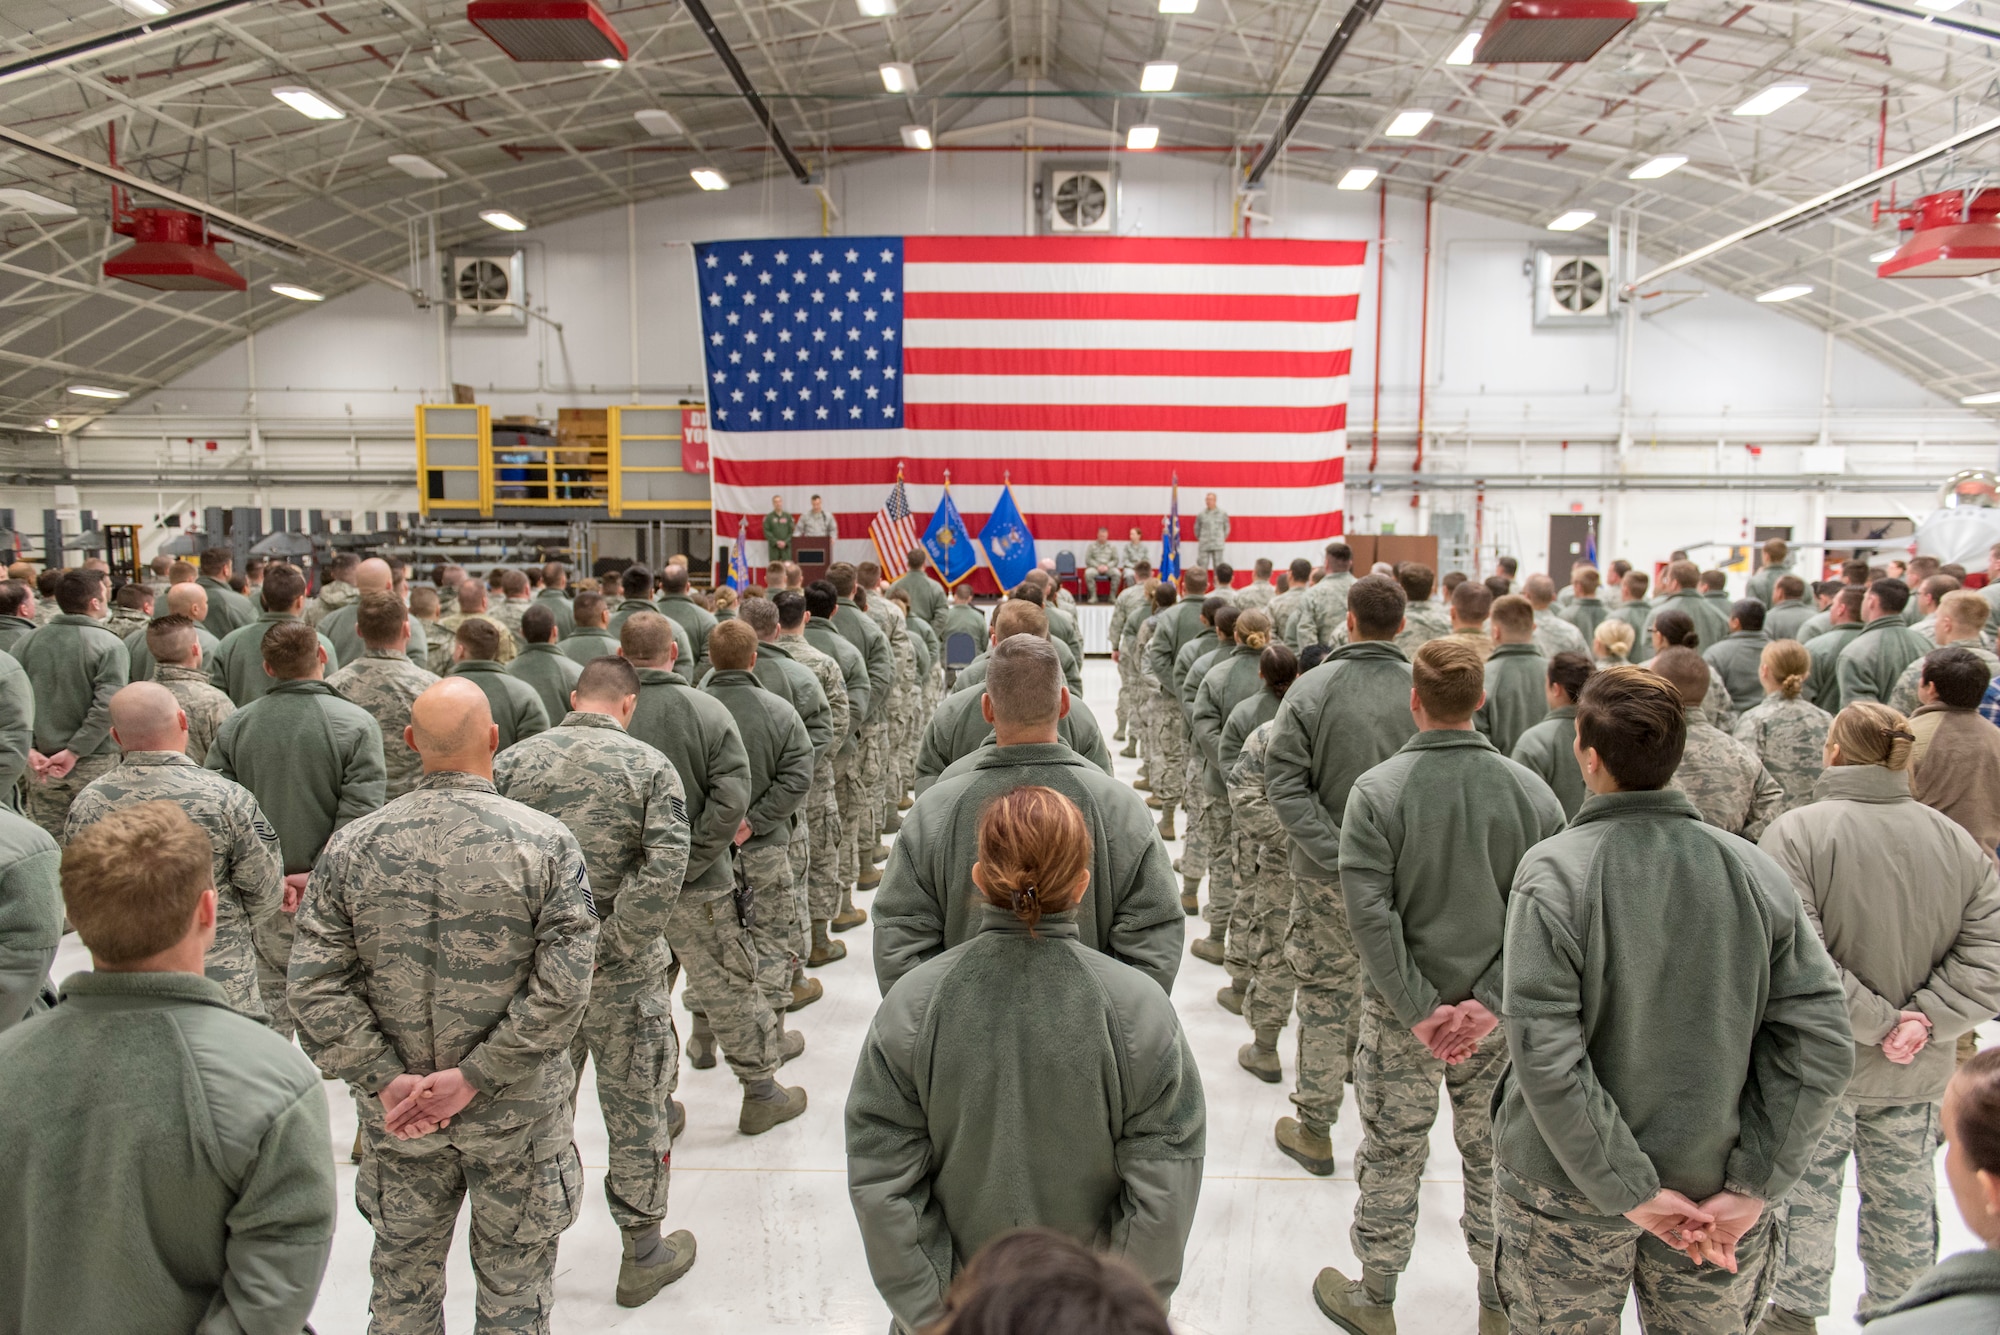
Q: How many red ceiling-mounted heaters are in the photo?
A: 4